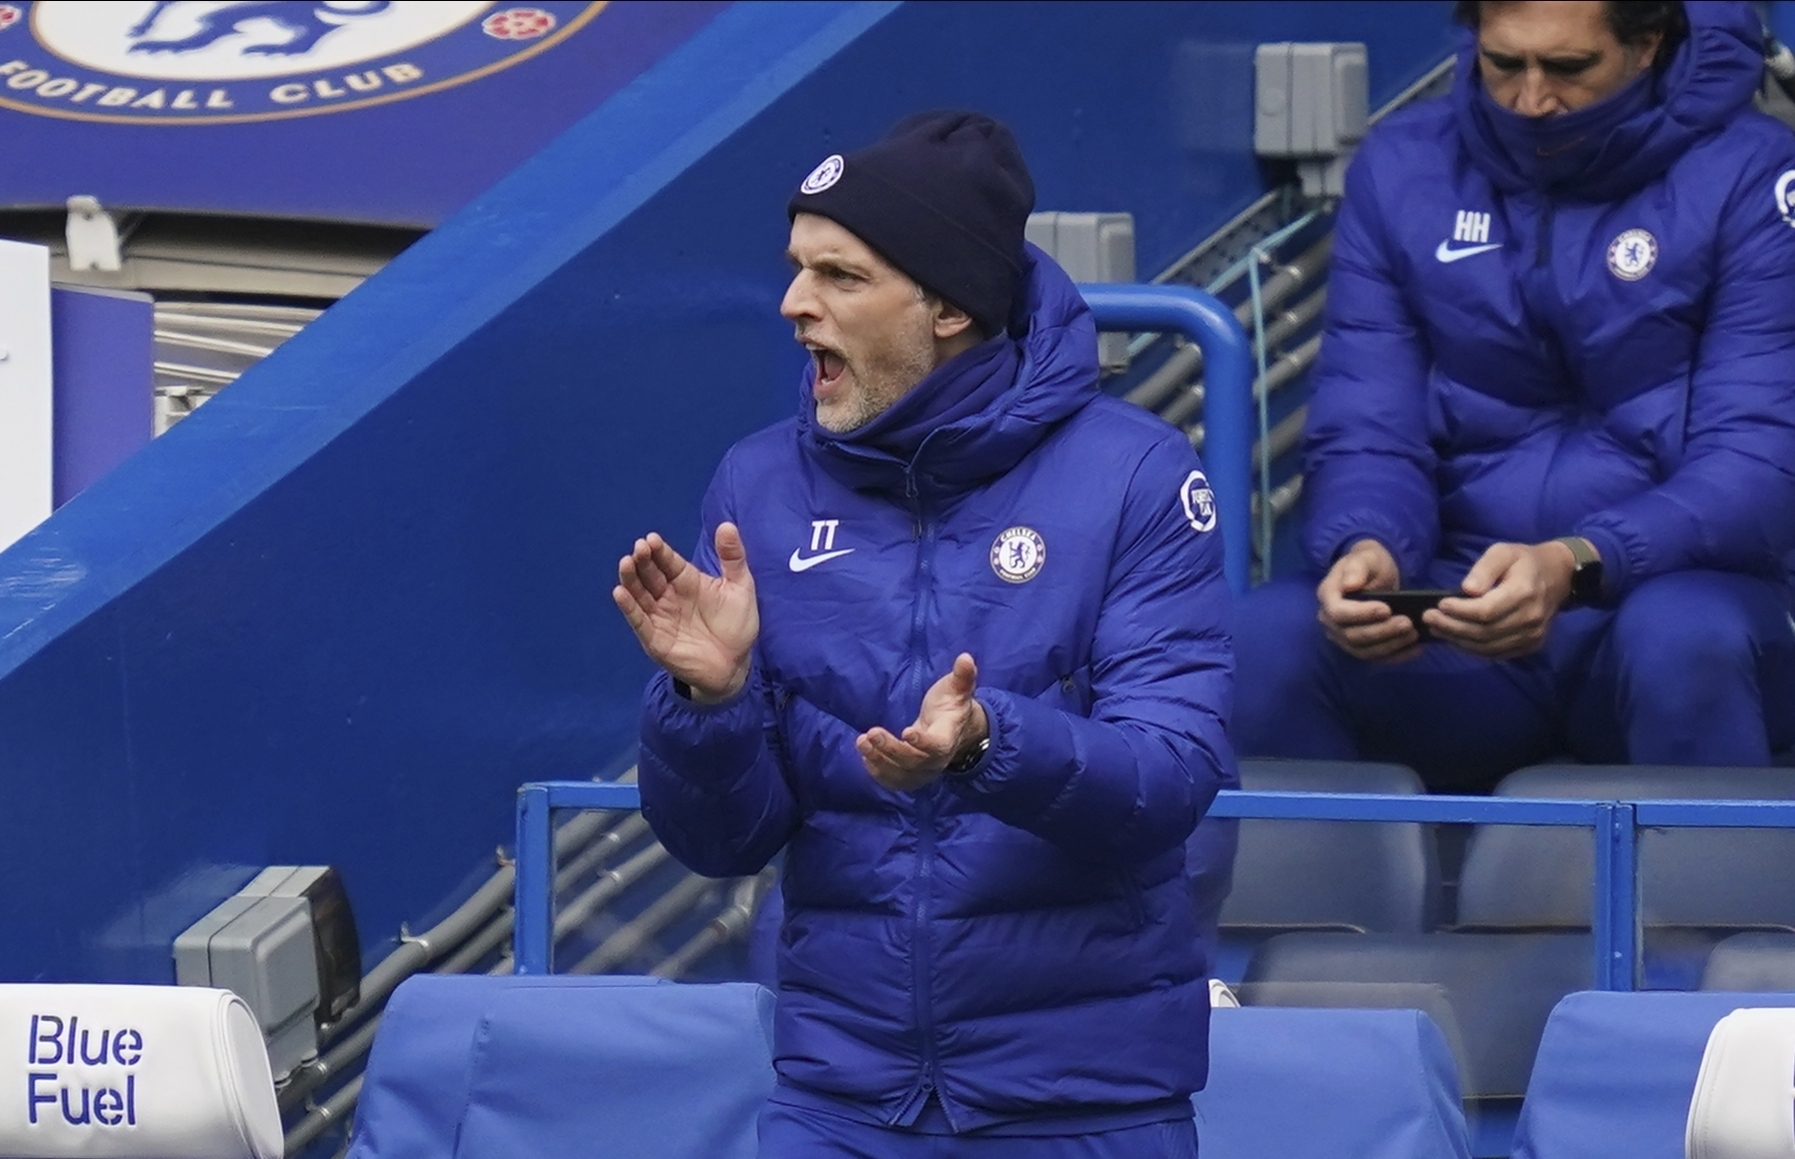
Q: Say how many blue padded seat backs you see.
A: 3